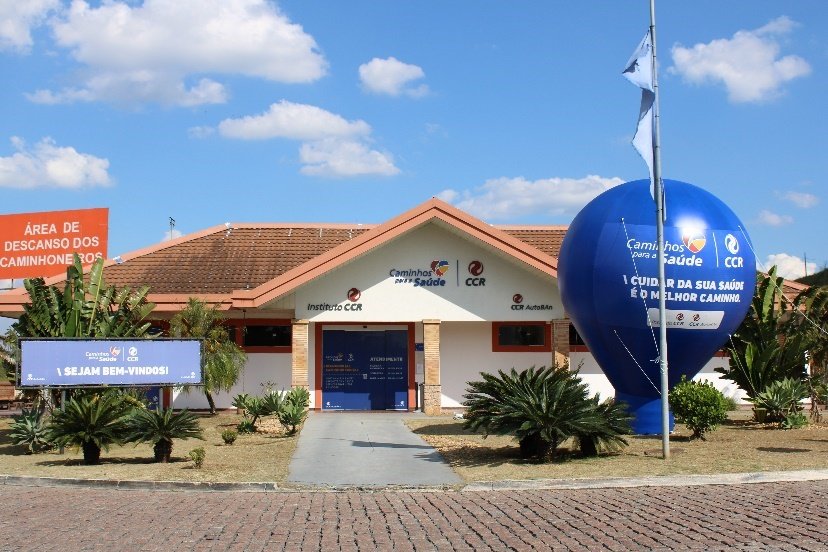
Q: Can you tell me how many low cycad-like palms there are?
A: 4